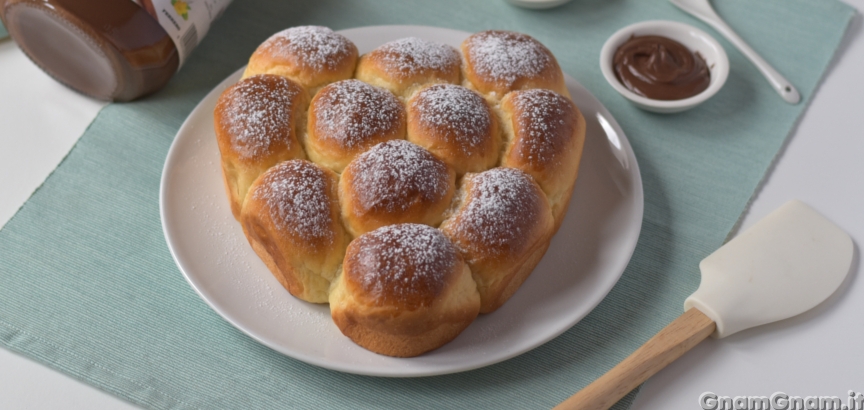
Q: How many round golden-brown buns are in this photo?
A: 11